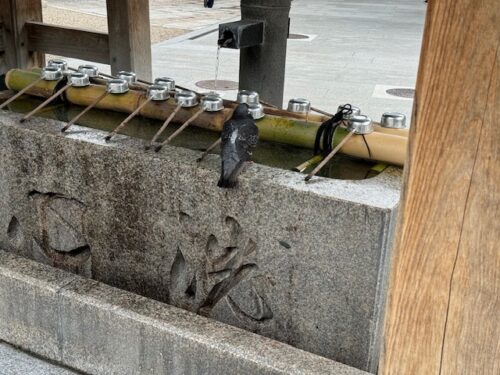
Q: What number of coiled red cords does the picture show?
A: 0